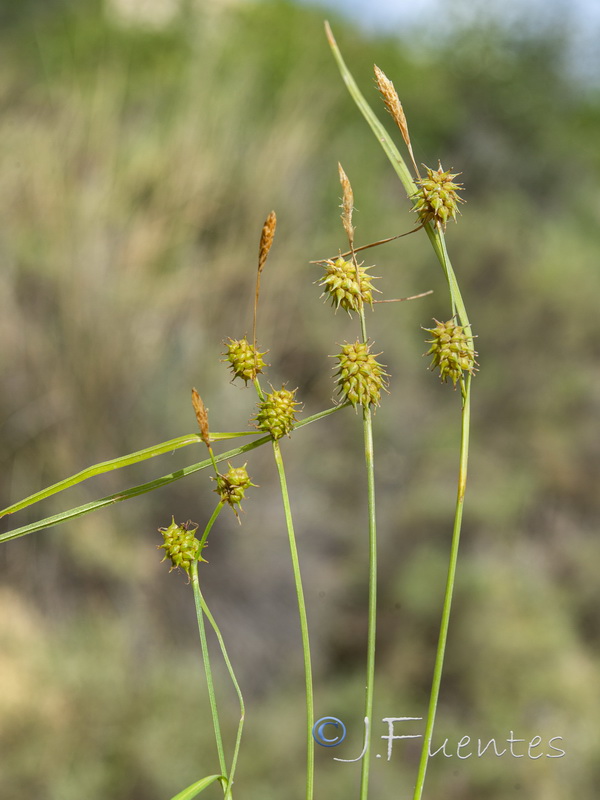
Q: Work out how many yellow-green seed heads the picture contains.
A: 8